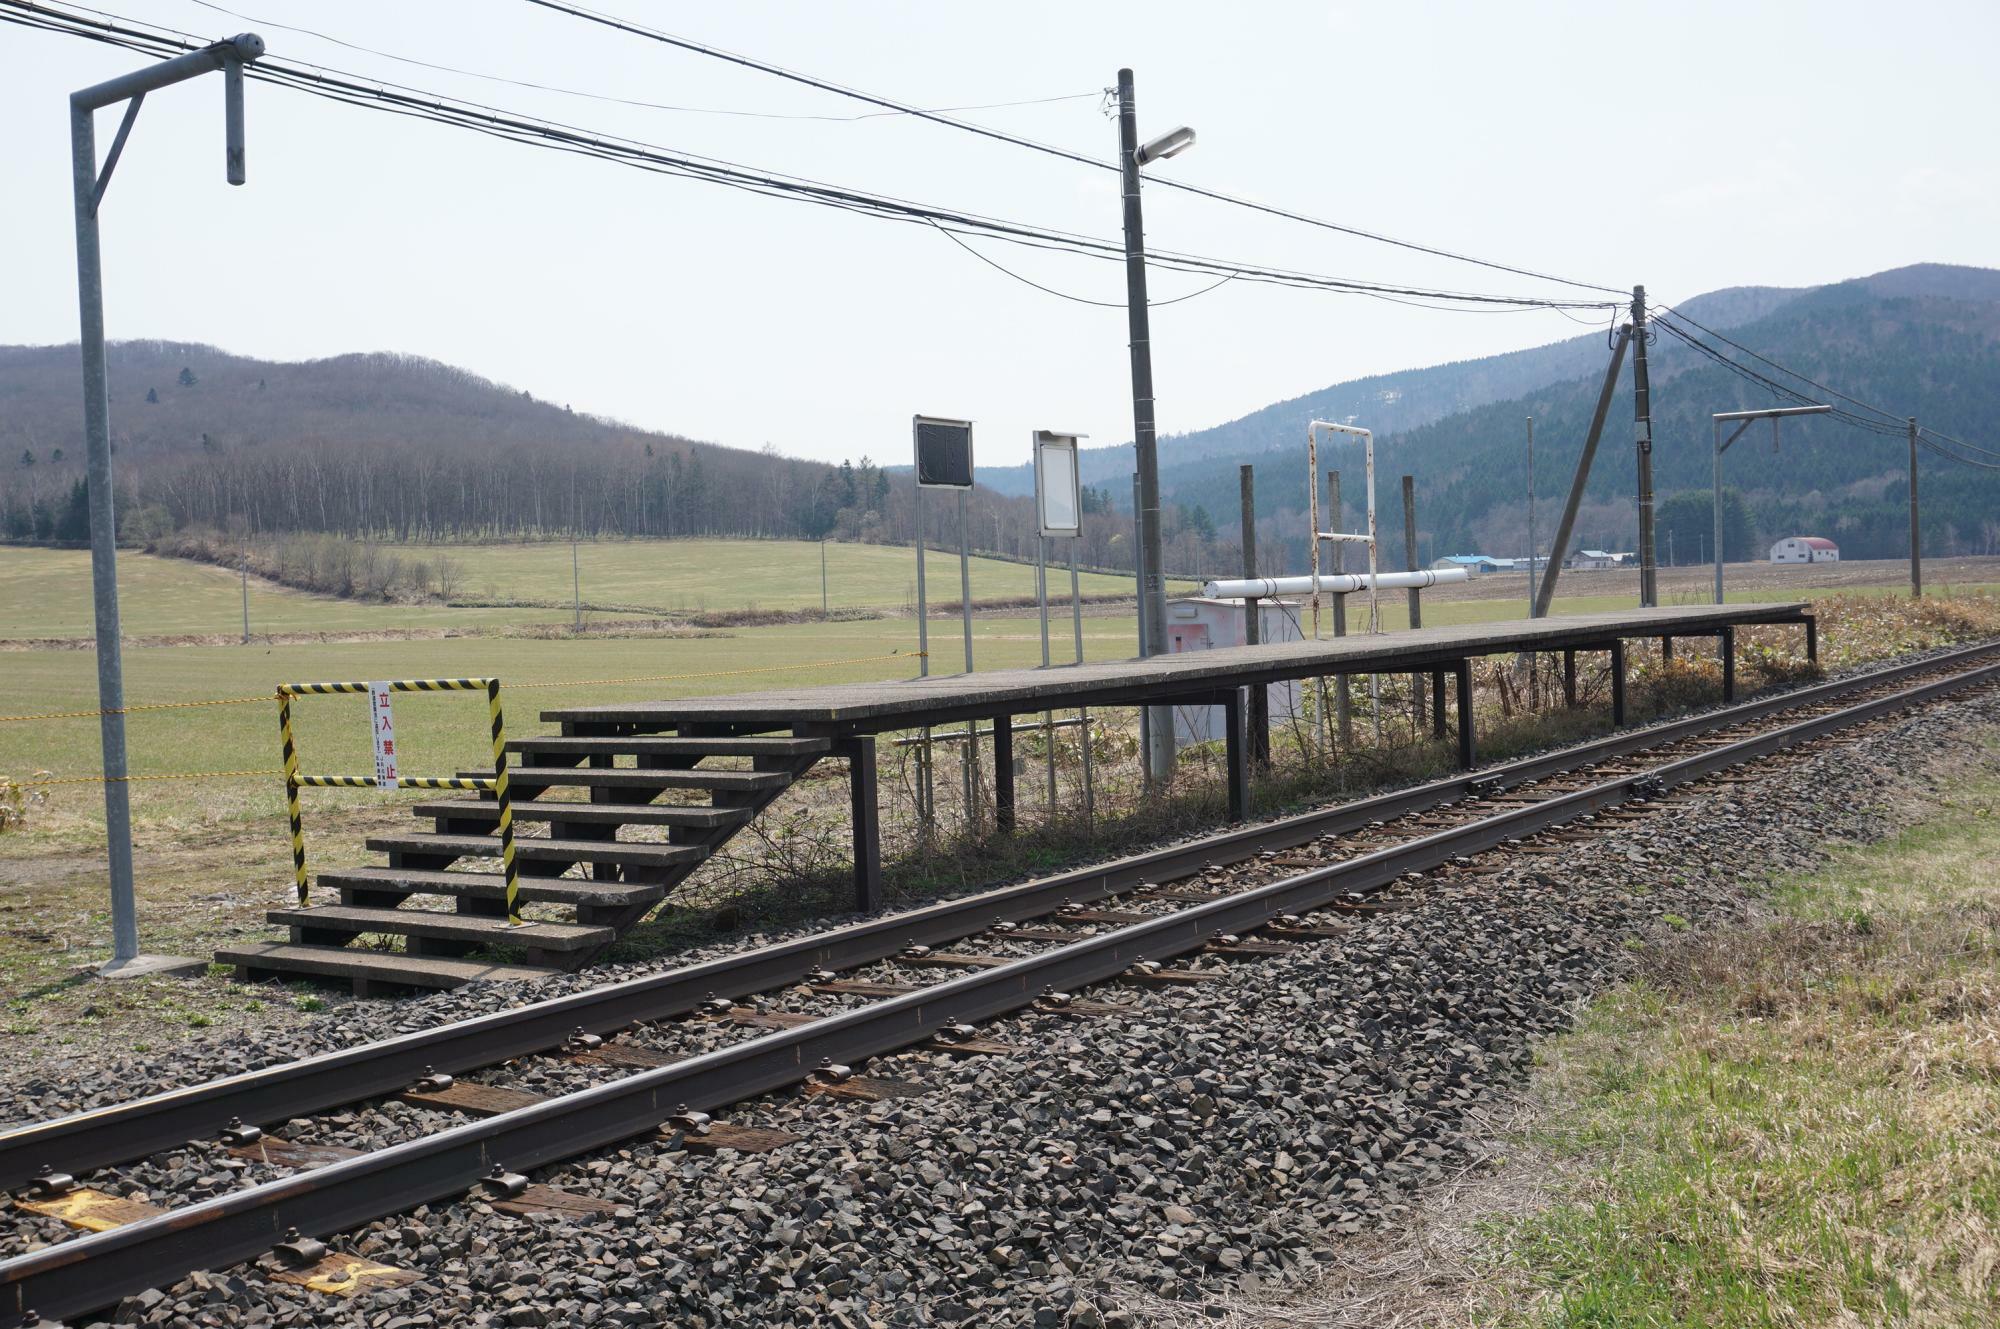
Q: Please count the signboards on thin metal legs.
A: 2